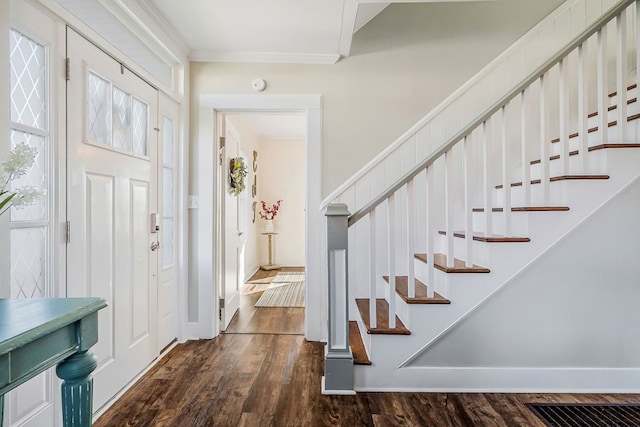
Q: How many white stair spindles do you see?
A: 15